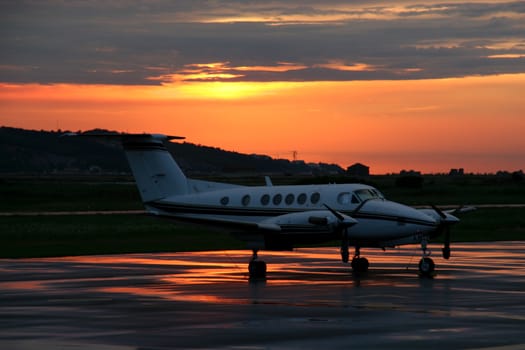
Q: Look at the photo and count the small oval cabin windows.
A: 7